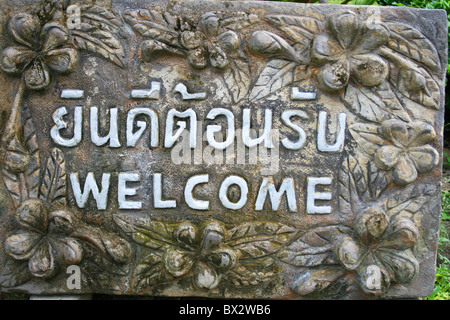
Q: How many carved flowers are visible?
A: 7